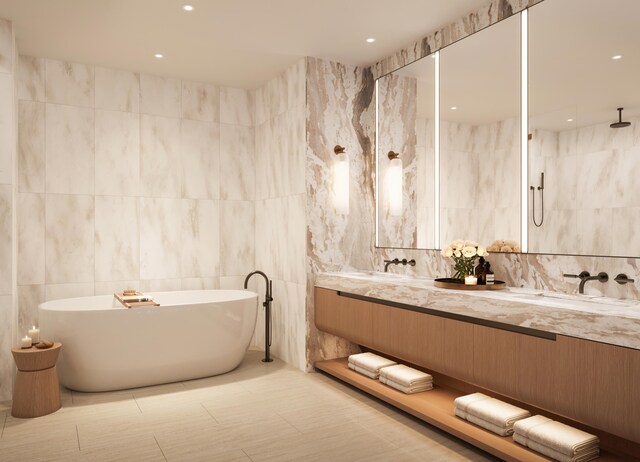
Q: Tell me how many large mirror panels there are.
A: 3